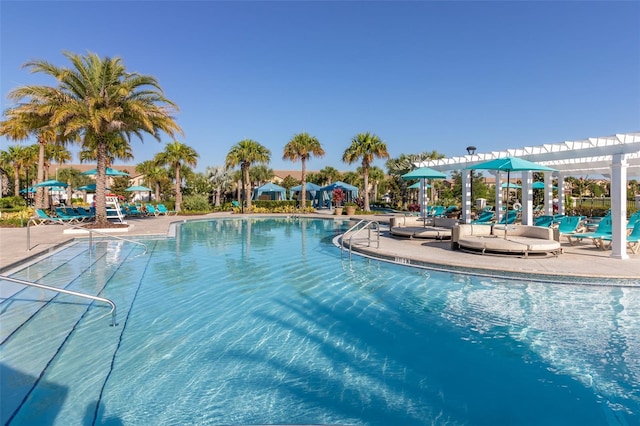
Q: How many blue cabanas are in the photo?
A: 3